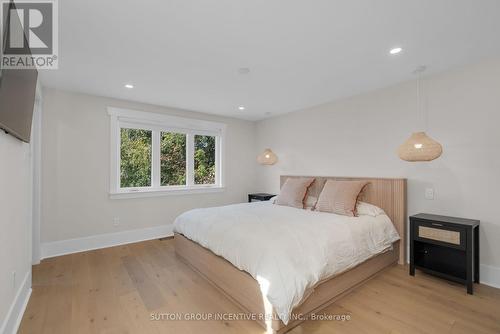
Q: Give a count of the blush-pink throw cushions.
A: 2